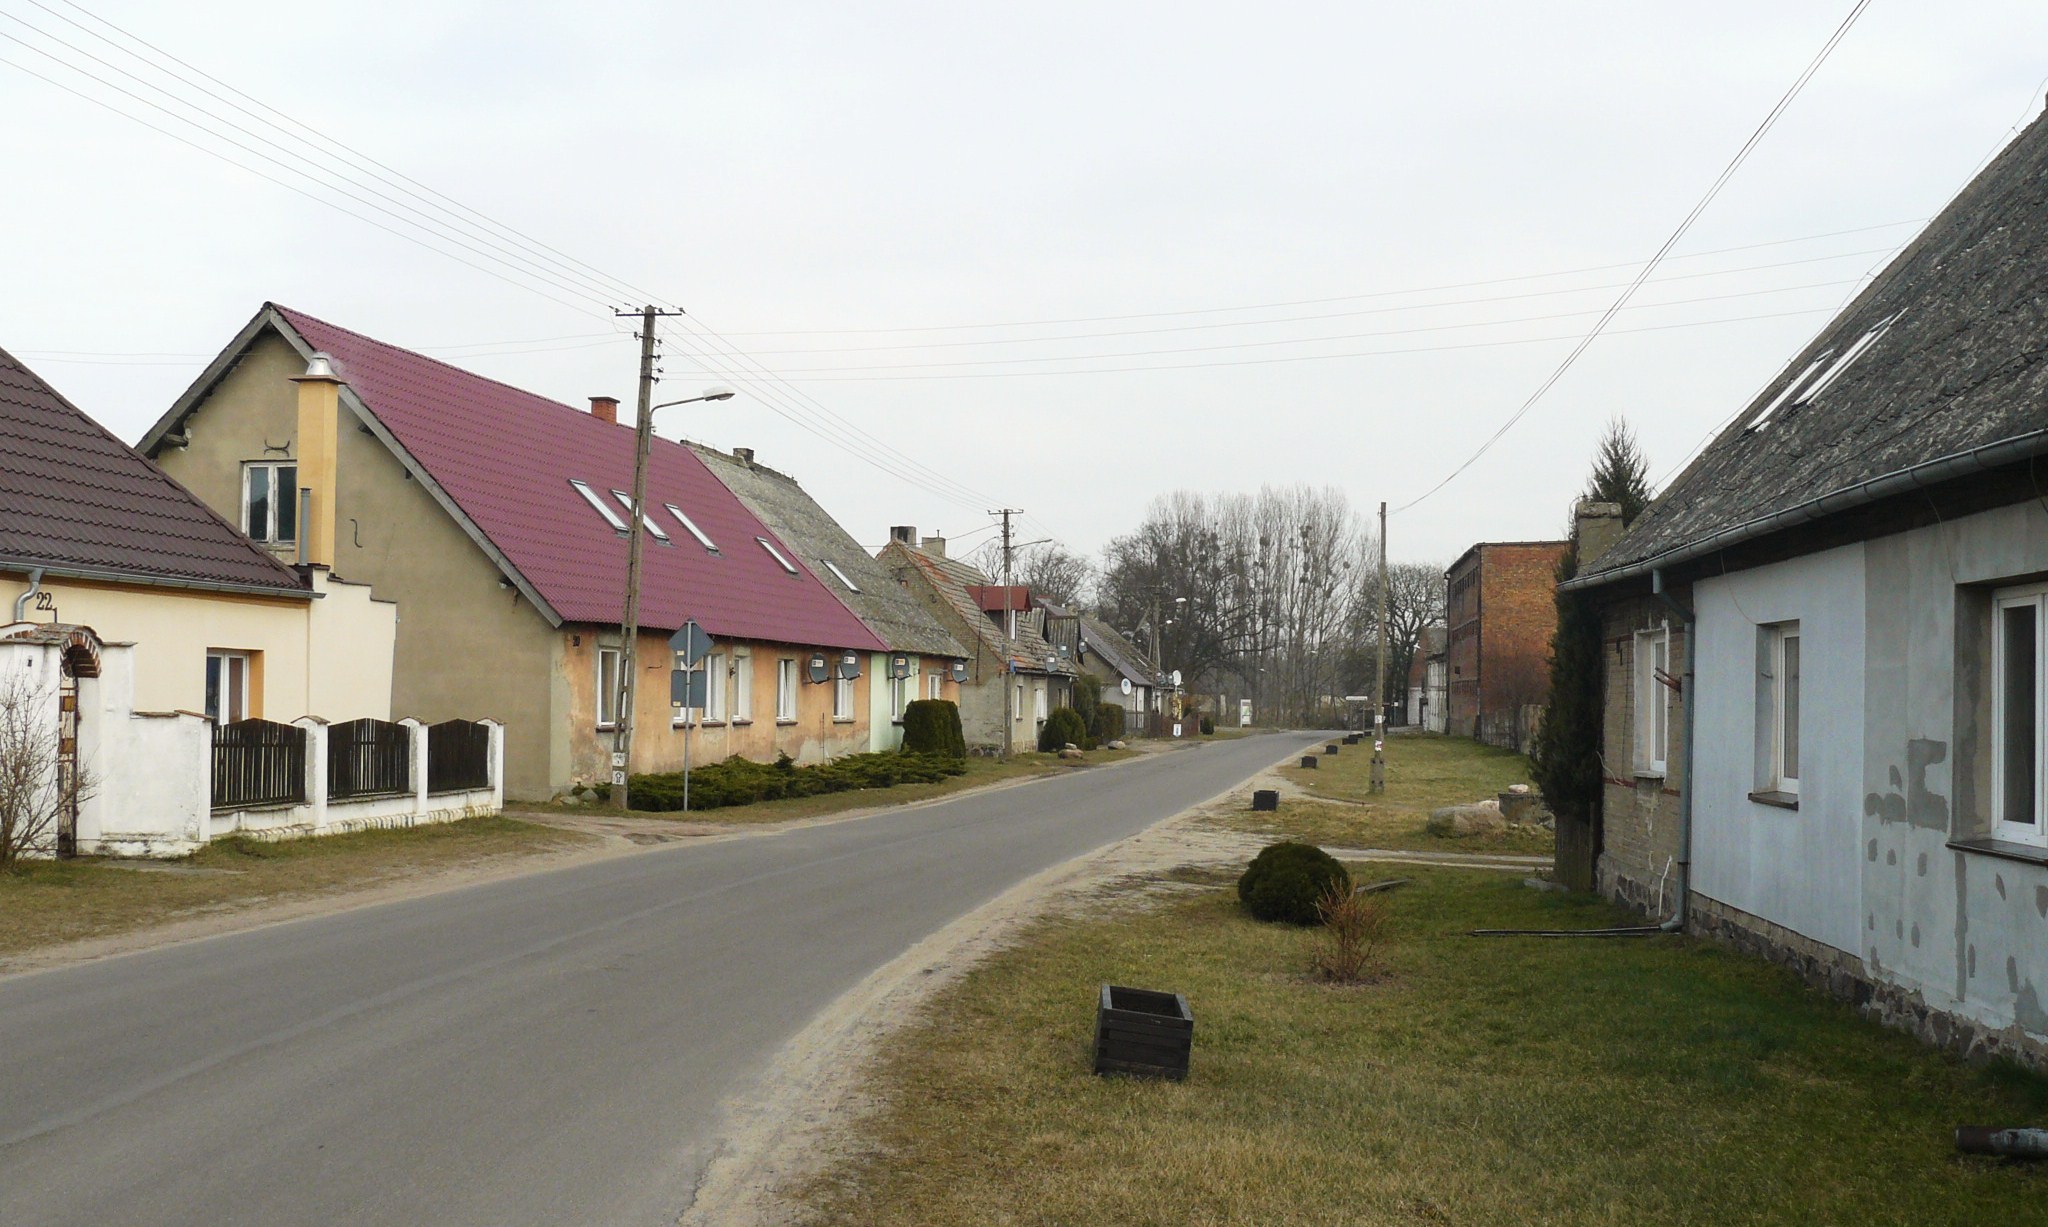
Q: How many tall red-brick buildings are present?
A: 1